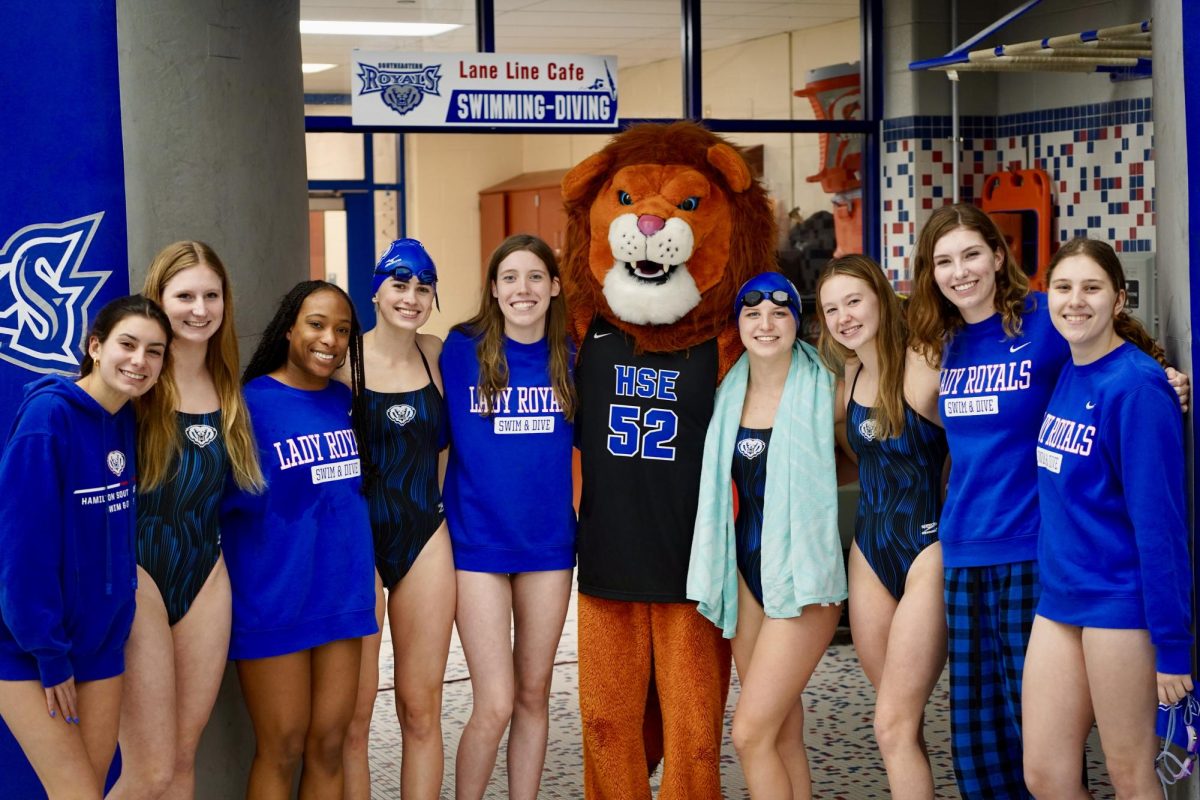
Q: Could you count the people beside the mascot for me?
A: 9